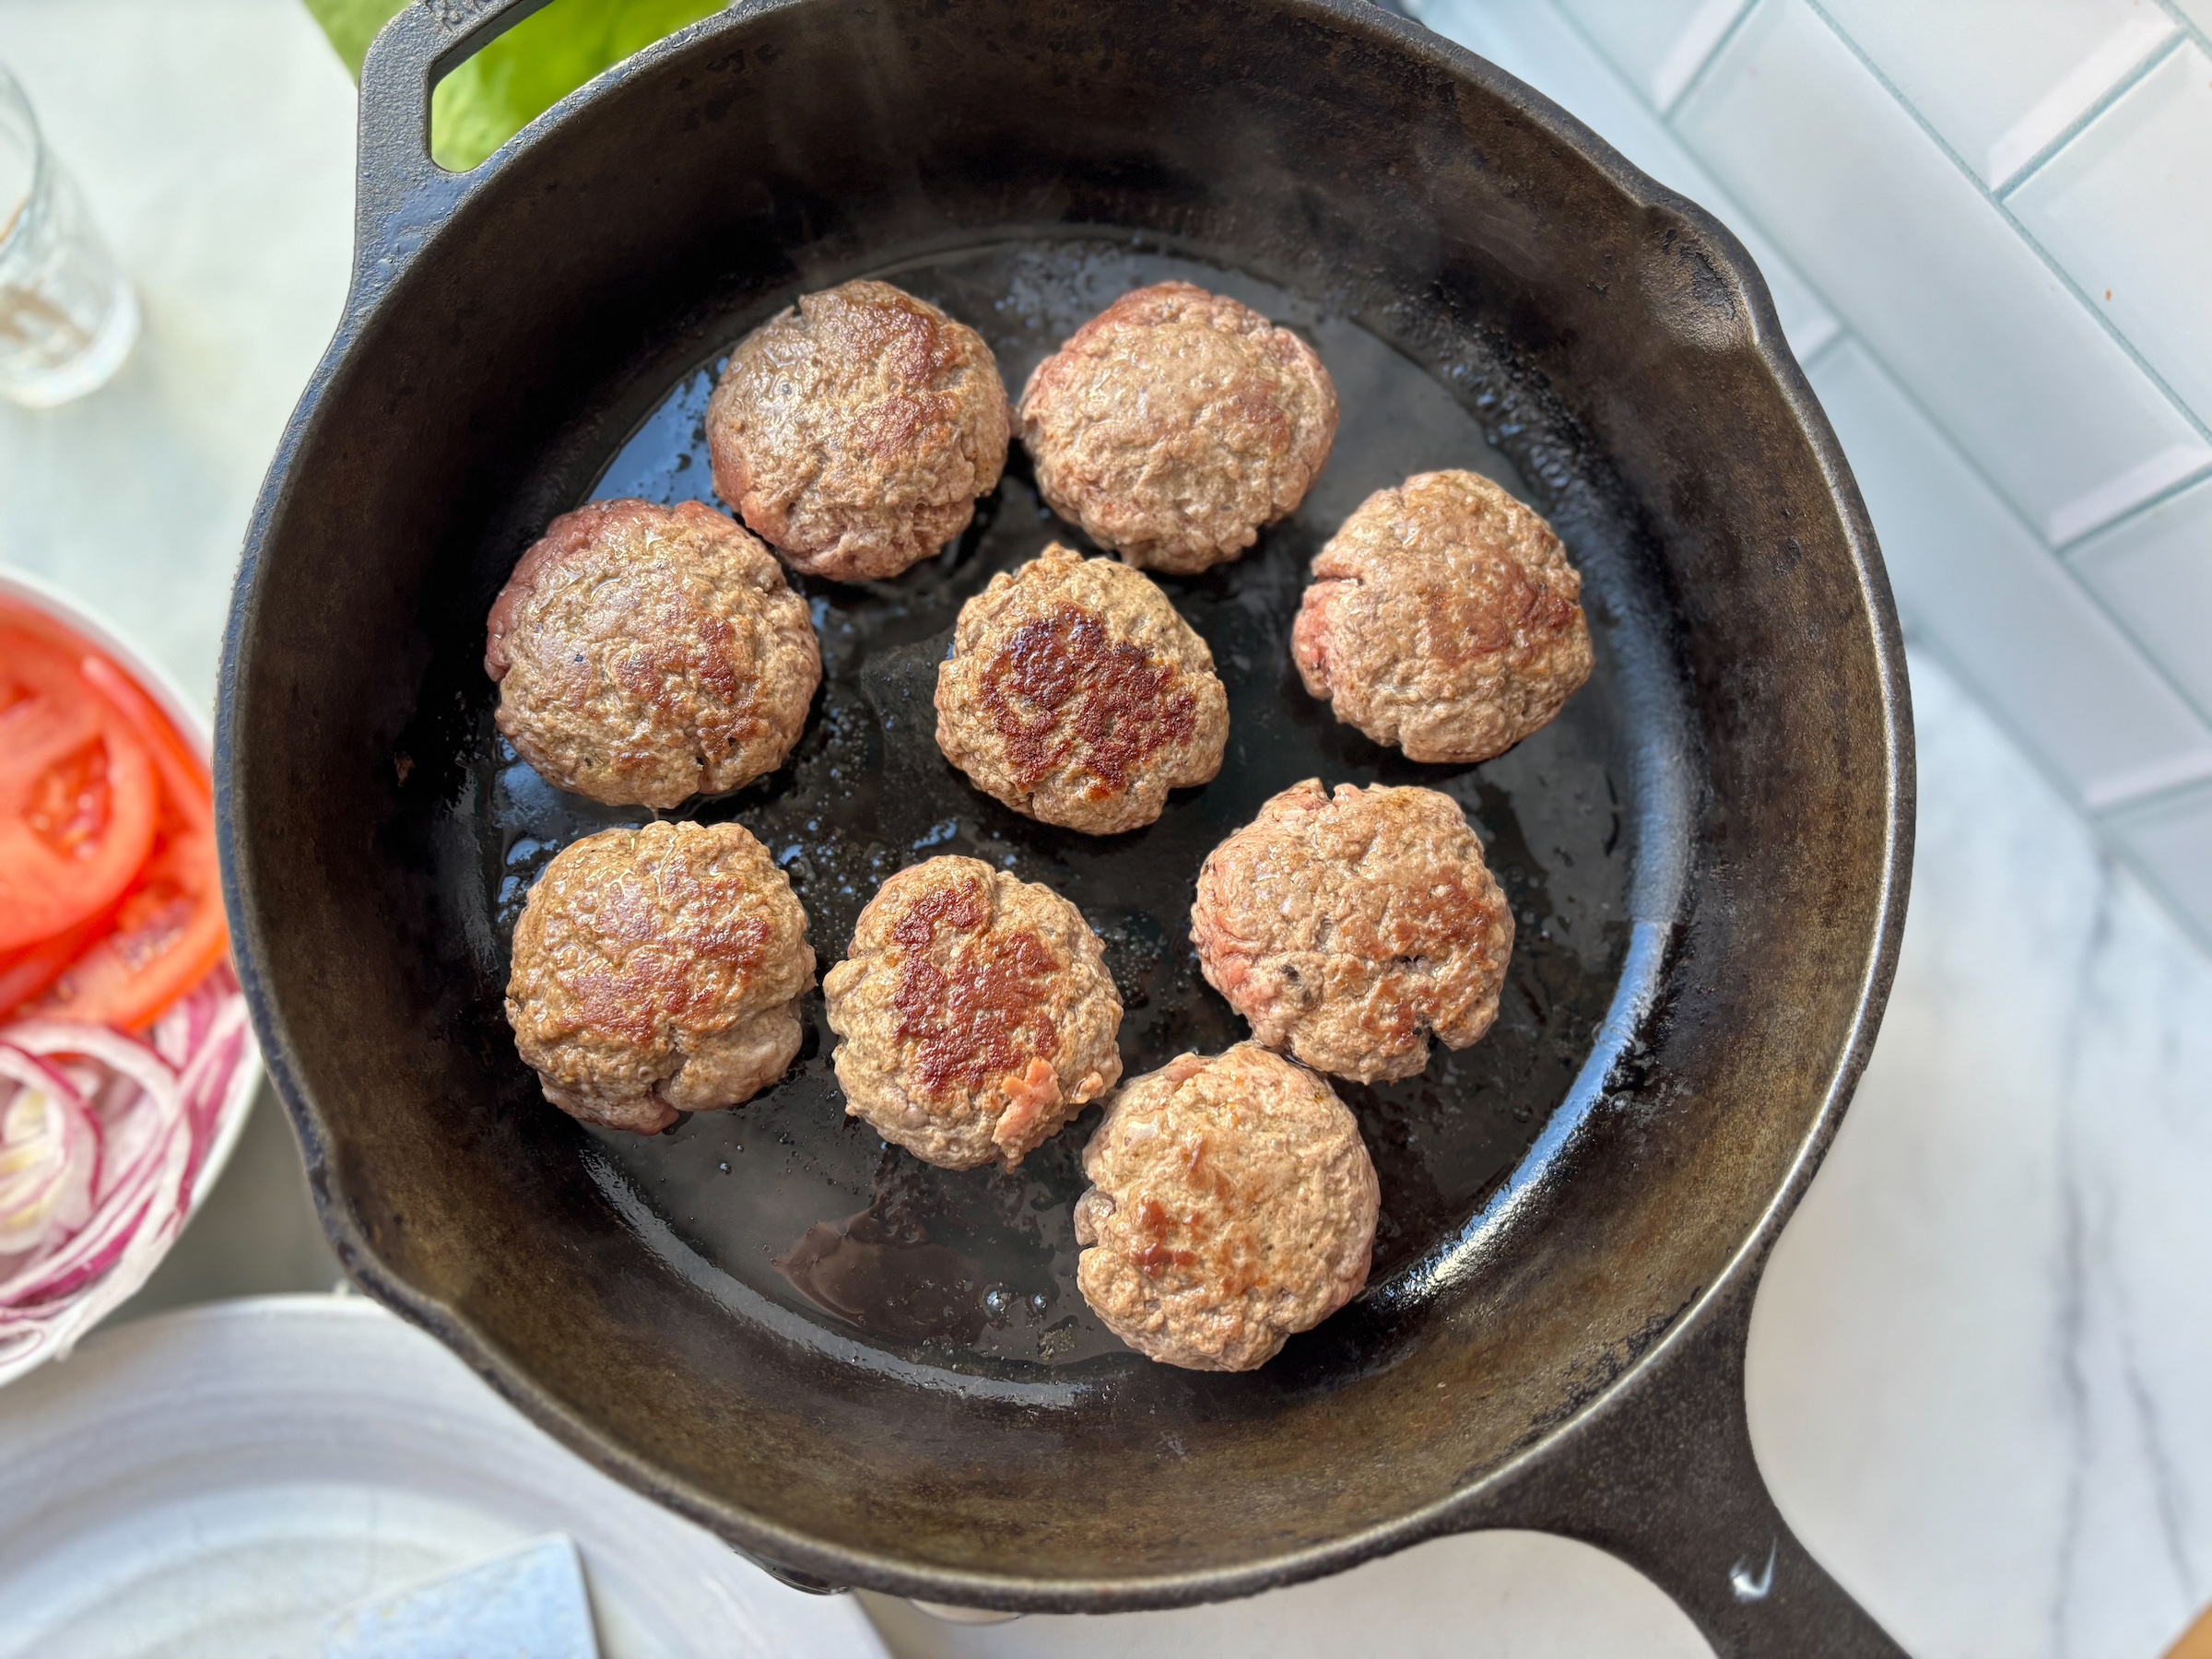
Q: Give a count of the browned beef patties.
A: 9